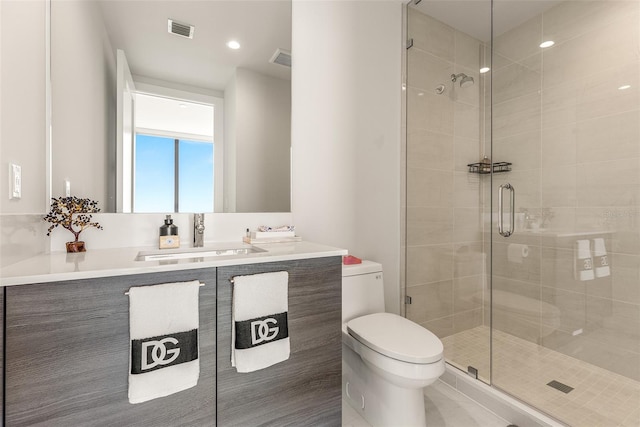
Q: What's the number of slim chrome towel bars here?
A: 2